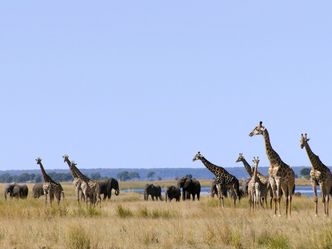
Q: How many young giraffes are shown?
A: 1